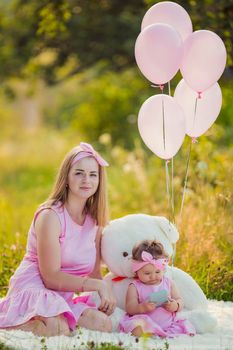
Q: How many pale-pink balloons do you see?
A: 5